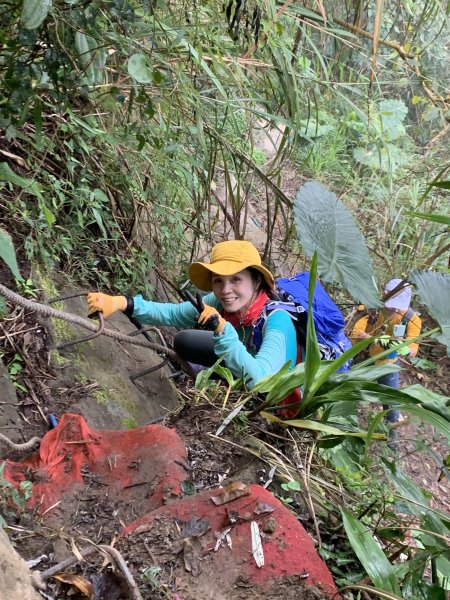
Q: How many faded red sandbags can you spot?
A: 2